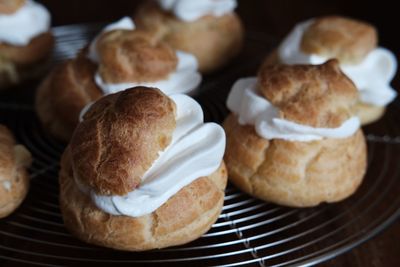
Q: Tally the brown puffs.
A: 7